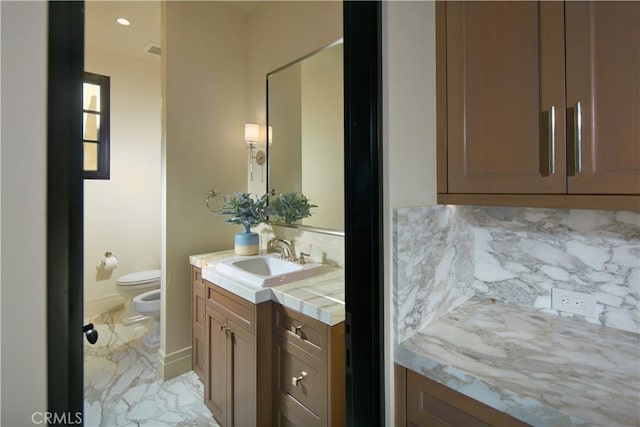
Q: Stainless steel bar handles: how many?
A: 2